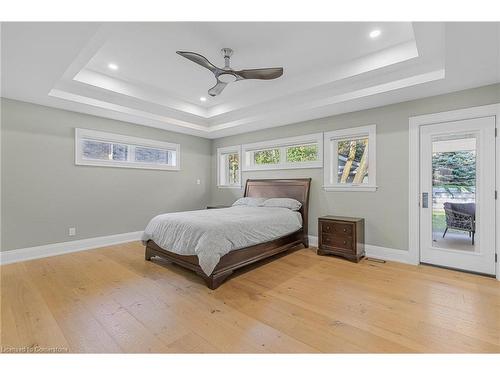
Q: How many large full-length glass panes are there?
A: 1